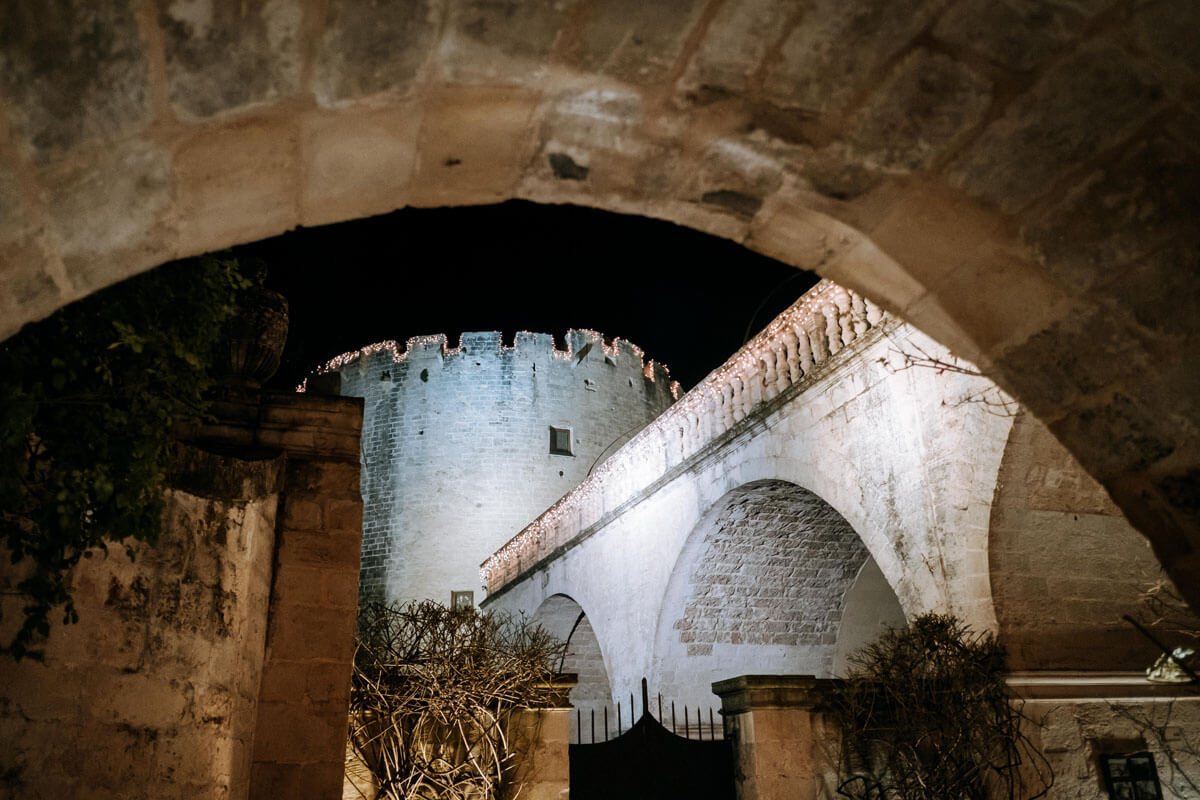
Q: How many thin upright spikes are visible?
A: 10